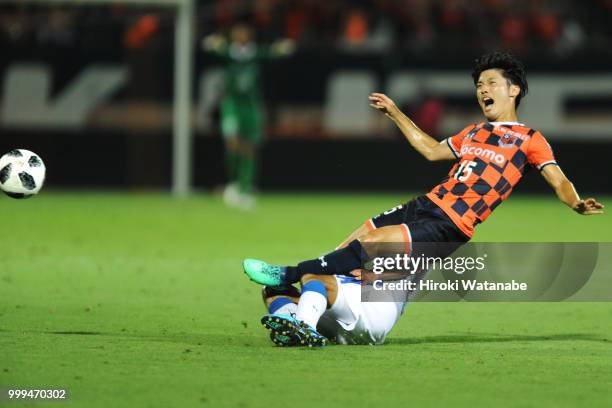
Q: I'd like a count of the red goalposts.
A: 0